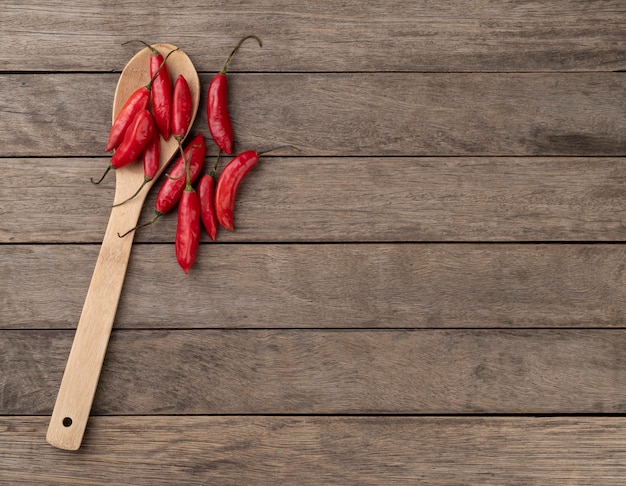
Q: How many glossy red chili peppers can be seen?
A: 10